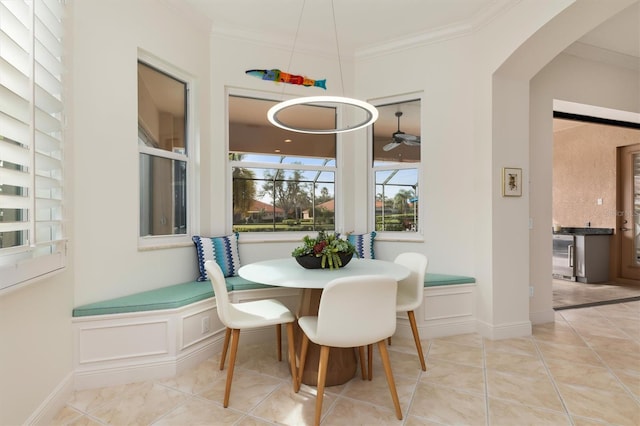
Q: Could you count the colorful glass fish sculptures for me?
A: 1